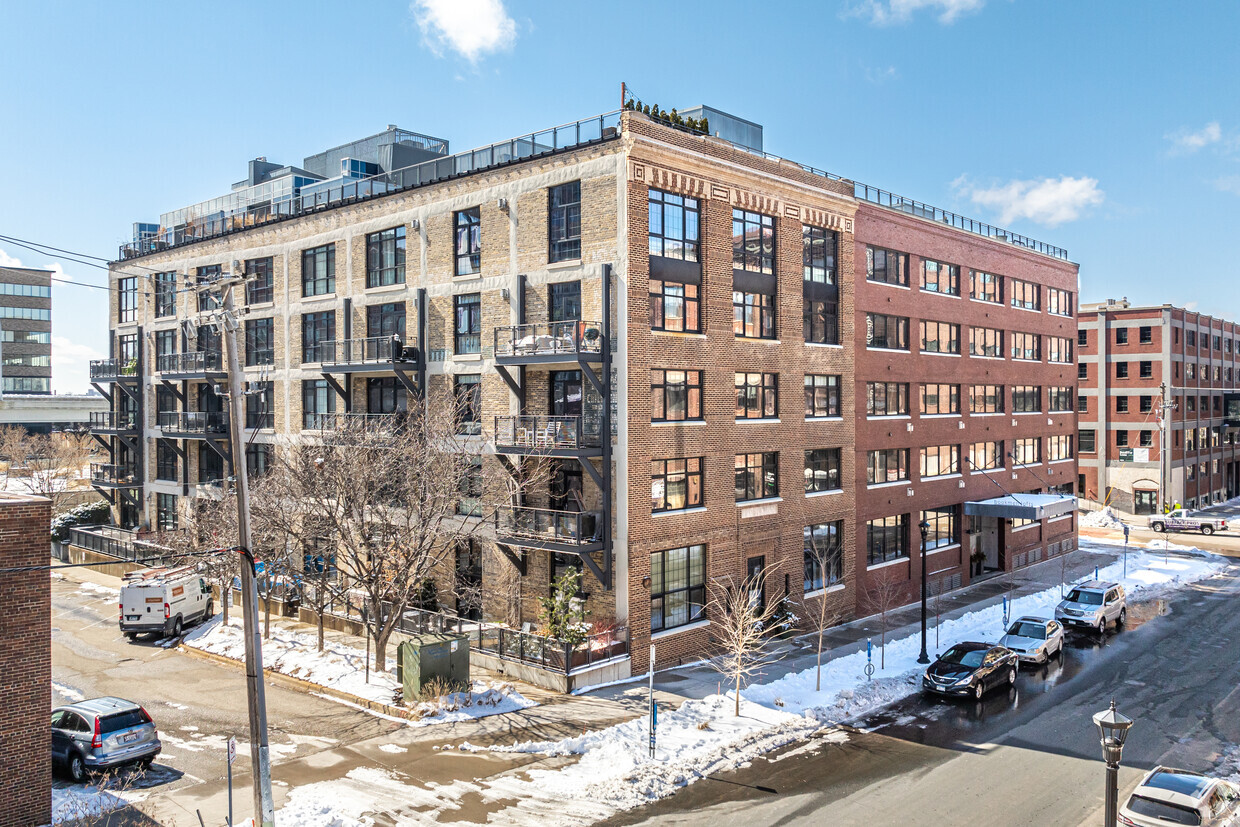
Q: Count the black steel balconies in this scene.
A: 10